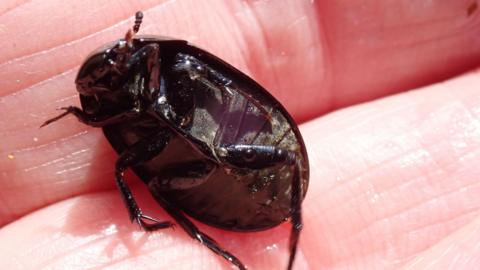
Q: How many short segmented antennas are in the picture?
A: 1